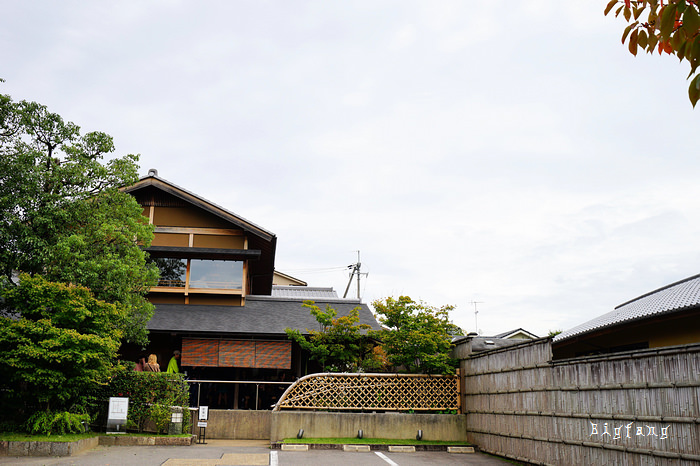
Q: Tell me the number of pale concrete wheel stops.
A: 4